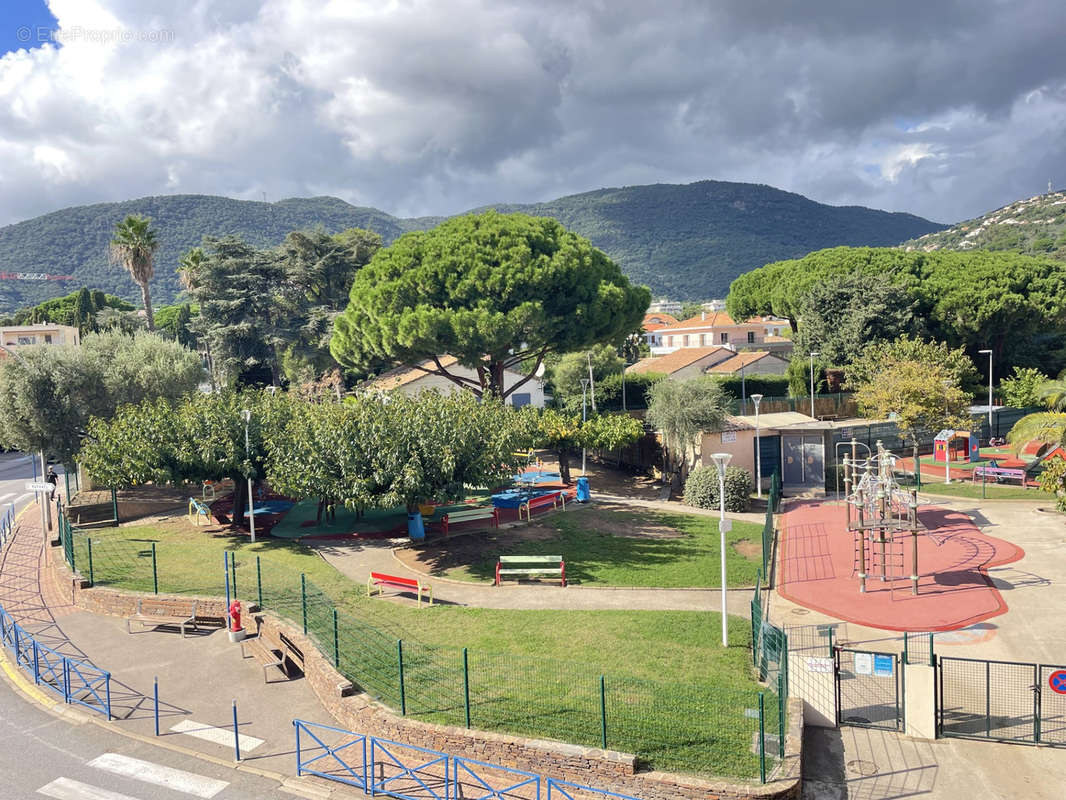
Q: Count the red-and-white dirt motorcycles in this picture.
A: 0